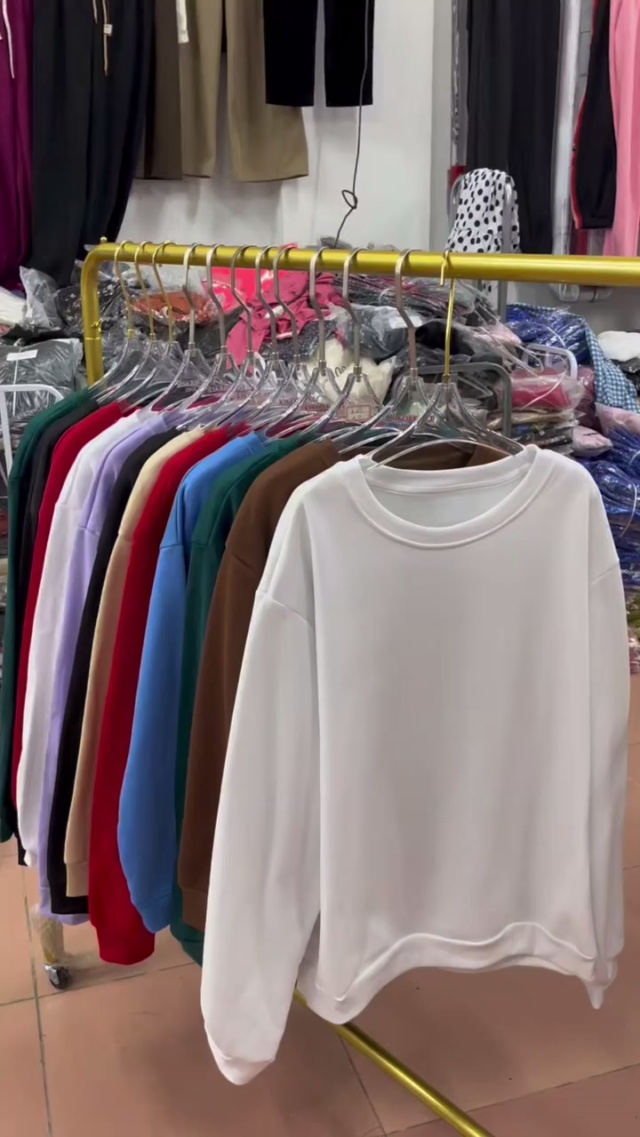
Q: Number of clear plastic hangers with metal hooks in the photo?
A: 12